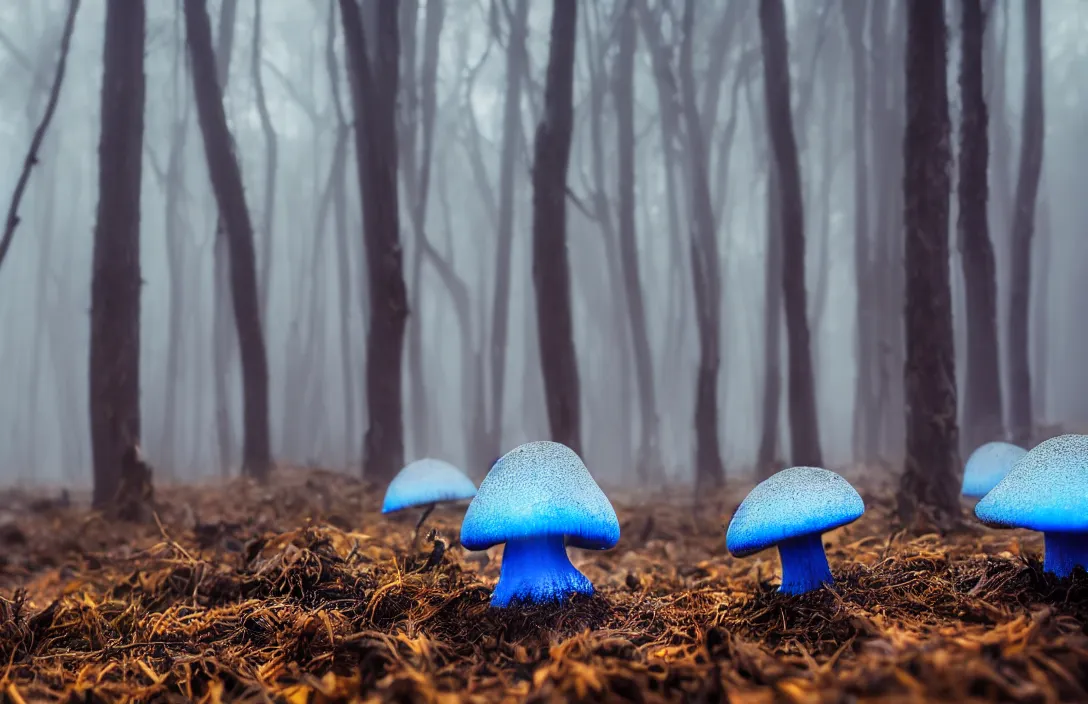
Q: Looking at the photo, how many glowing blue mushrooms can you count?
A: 5